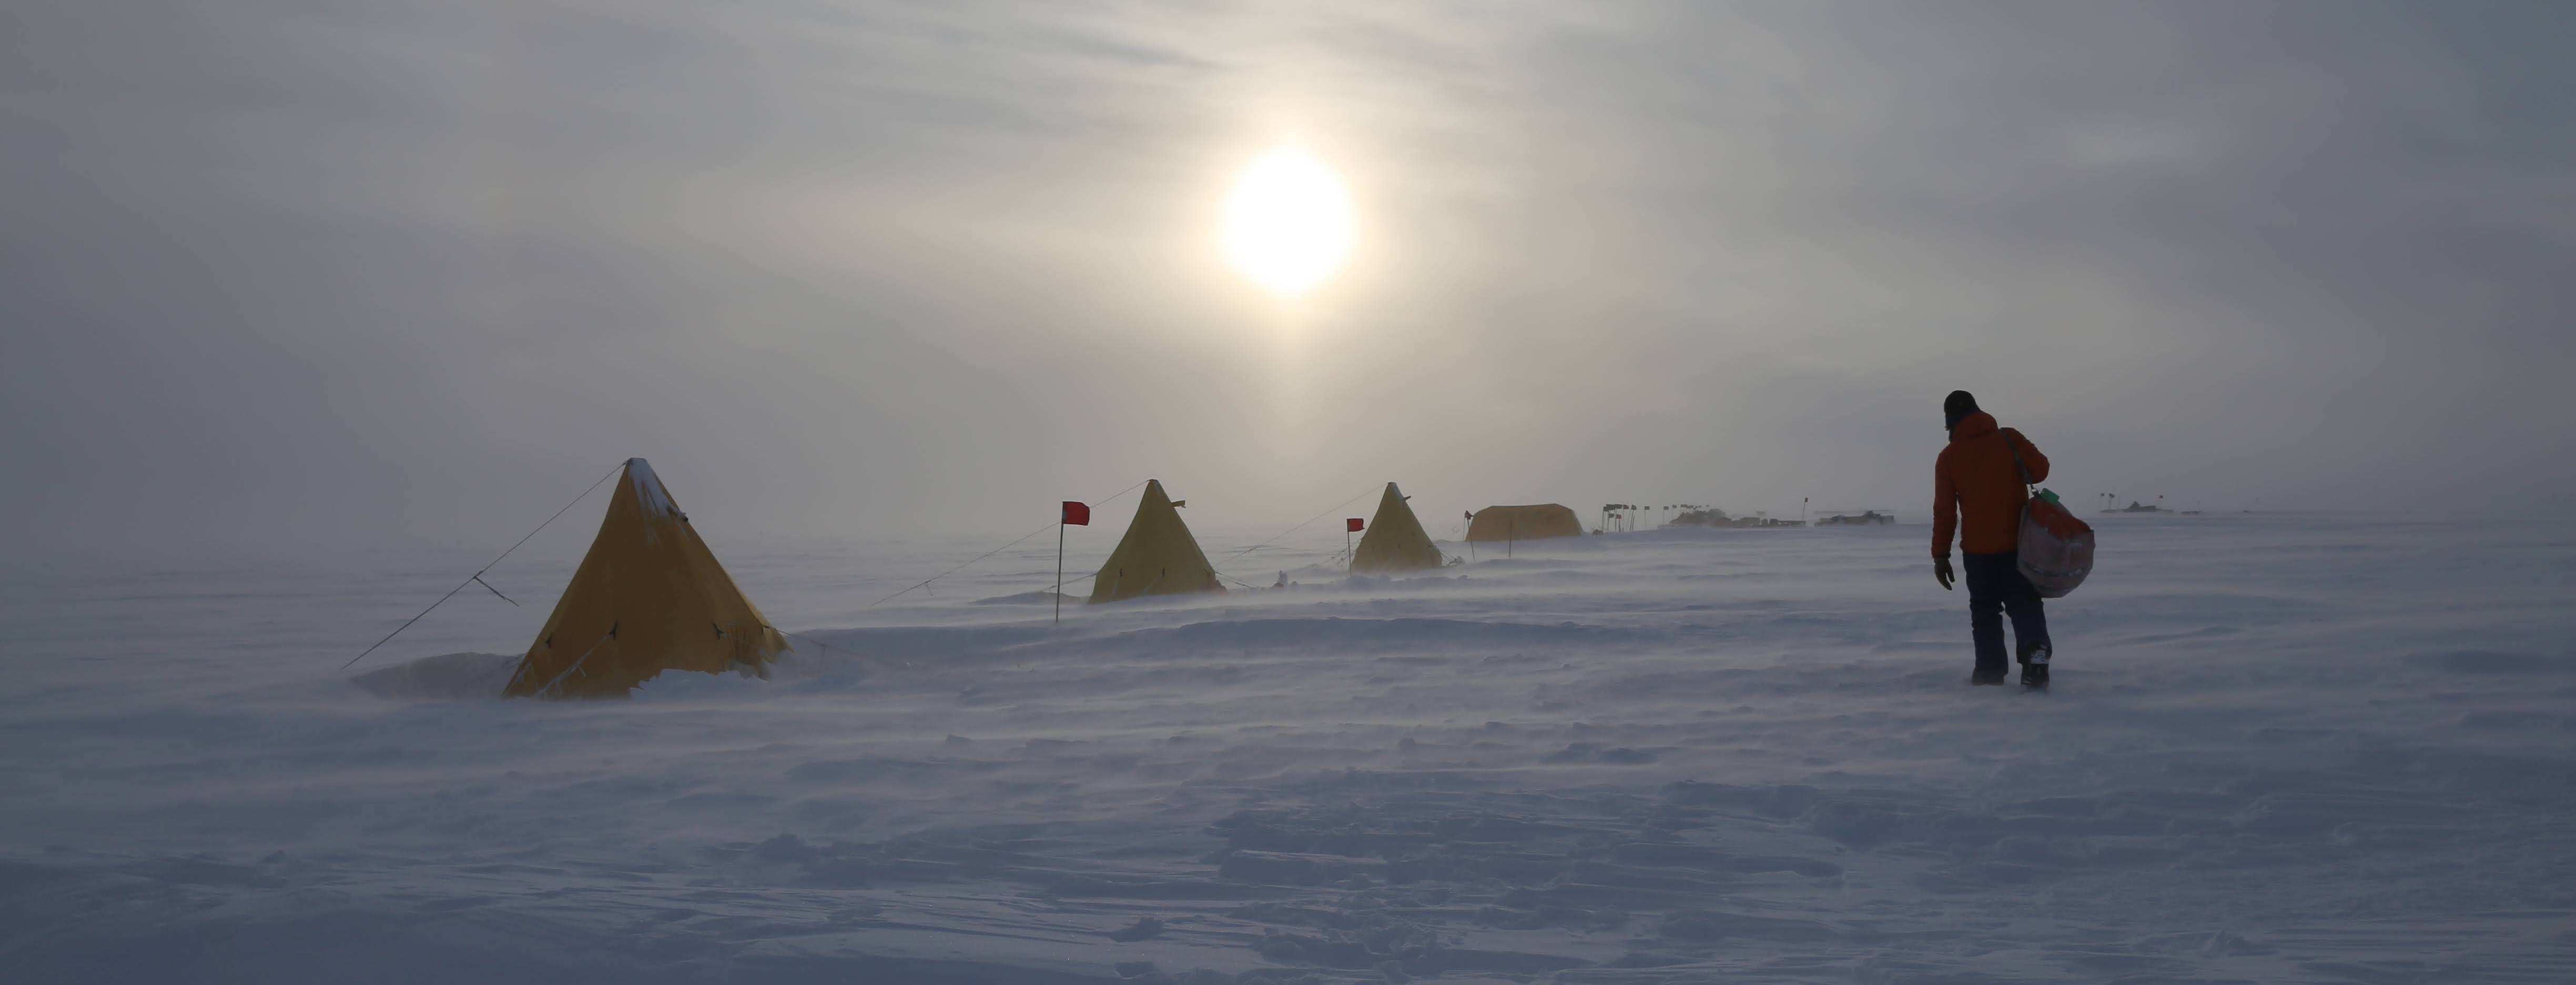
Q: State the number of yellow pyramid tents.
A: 3